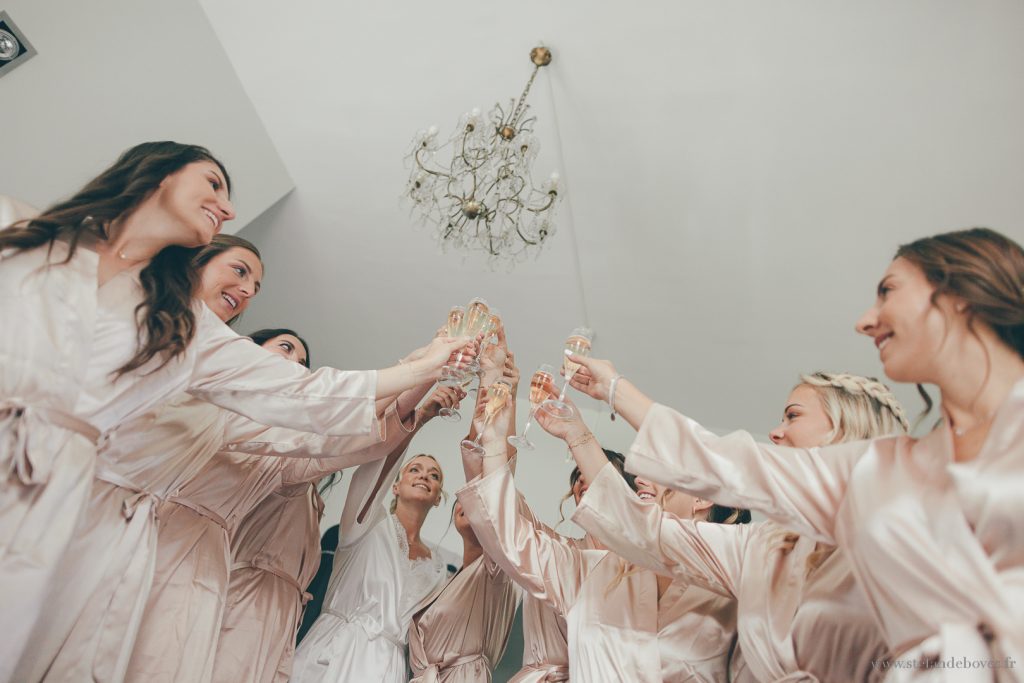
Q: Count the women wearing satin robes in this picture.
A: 10